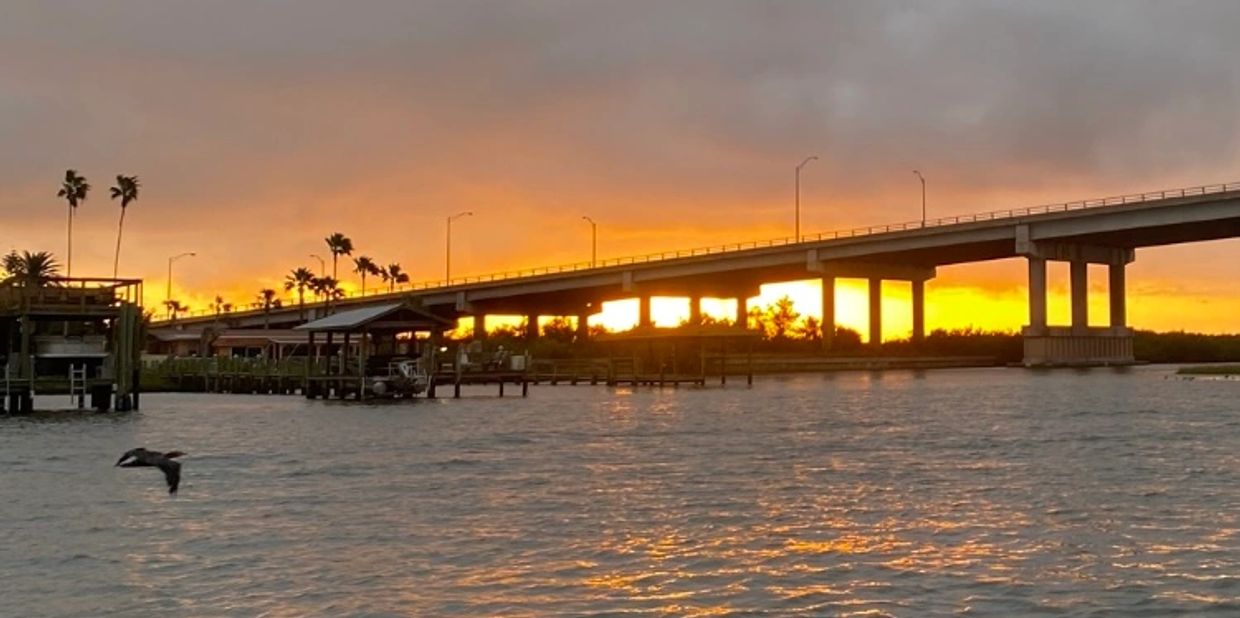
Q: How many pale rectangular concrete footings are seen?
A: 1